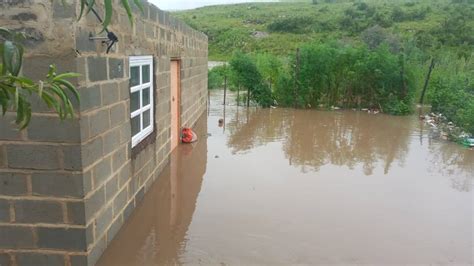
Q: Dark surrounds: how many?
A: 1